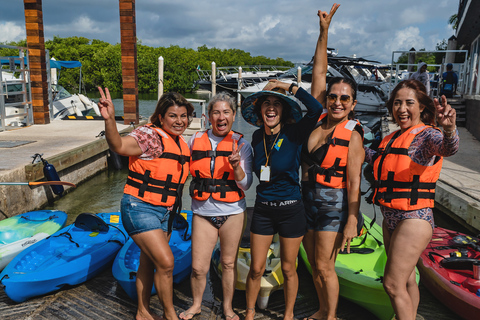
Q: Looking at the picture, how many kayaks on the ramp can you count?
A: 6